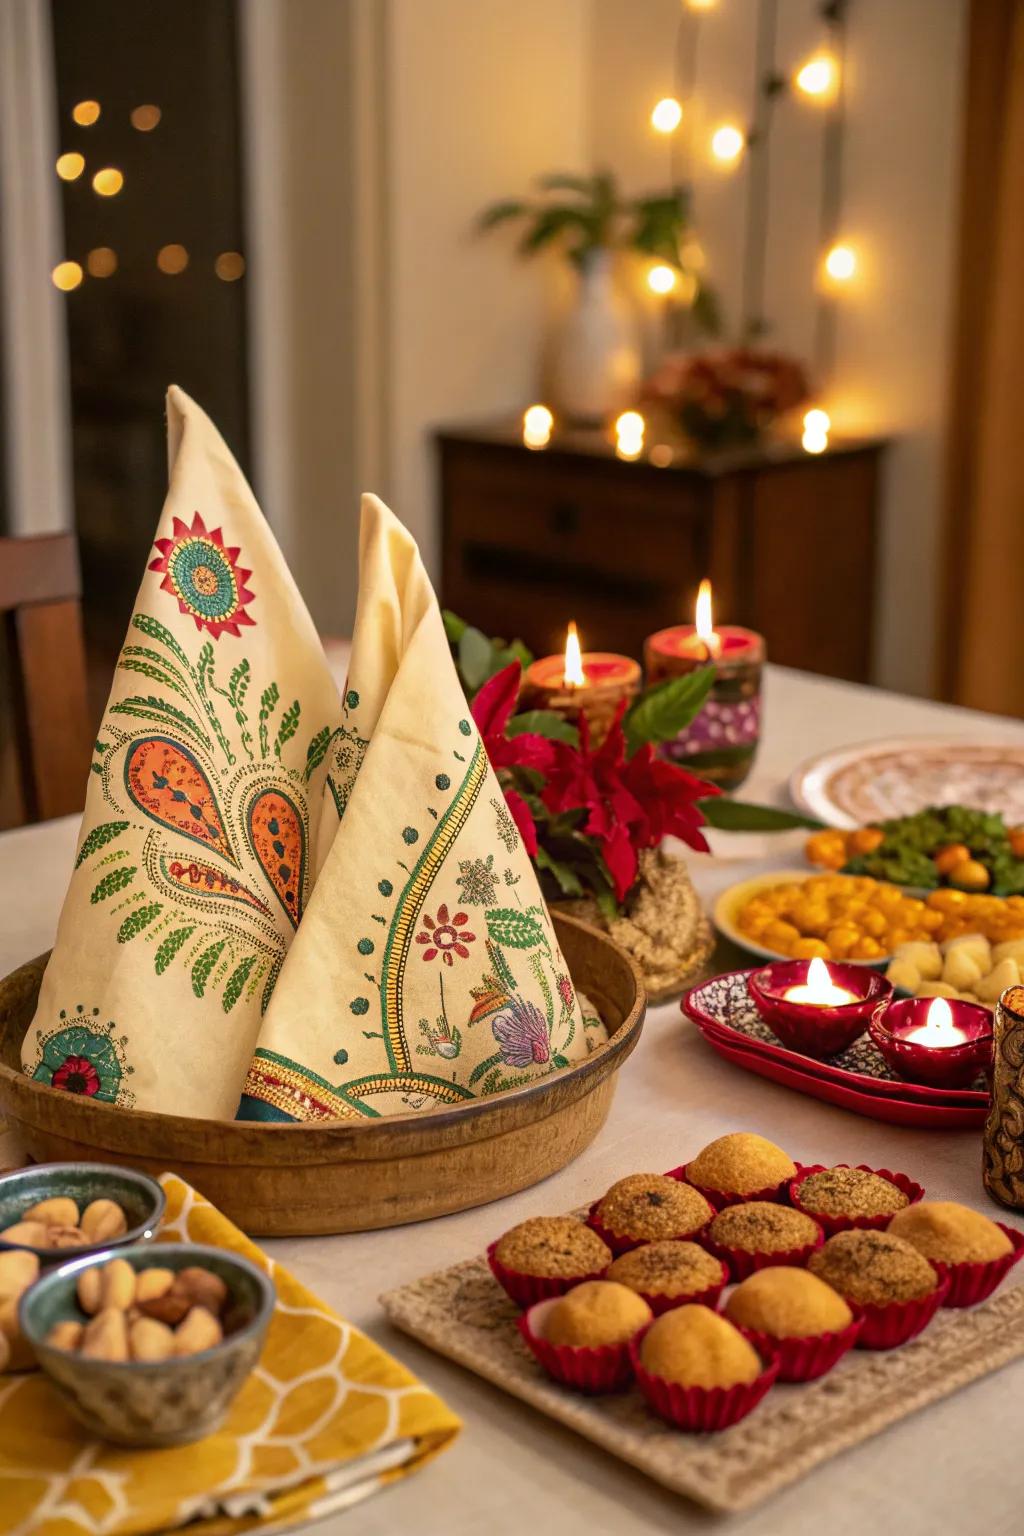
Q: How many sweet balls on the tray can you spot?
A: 11